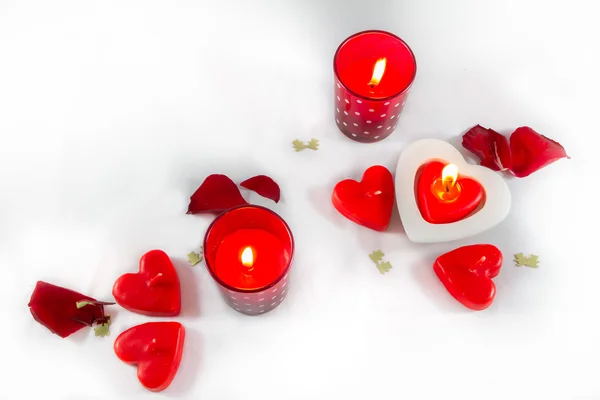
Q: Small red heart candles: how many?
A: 5